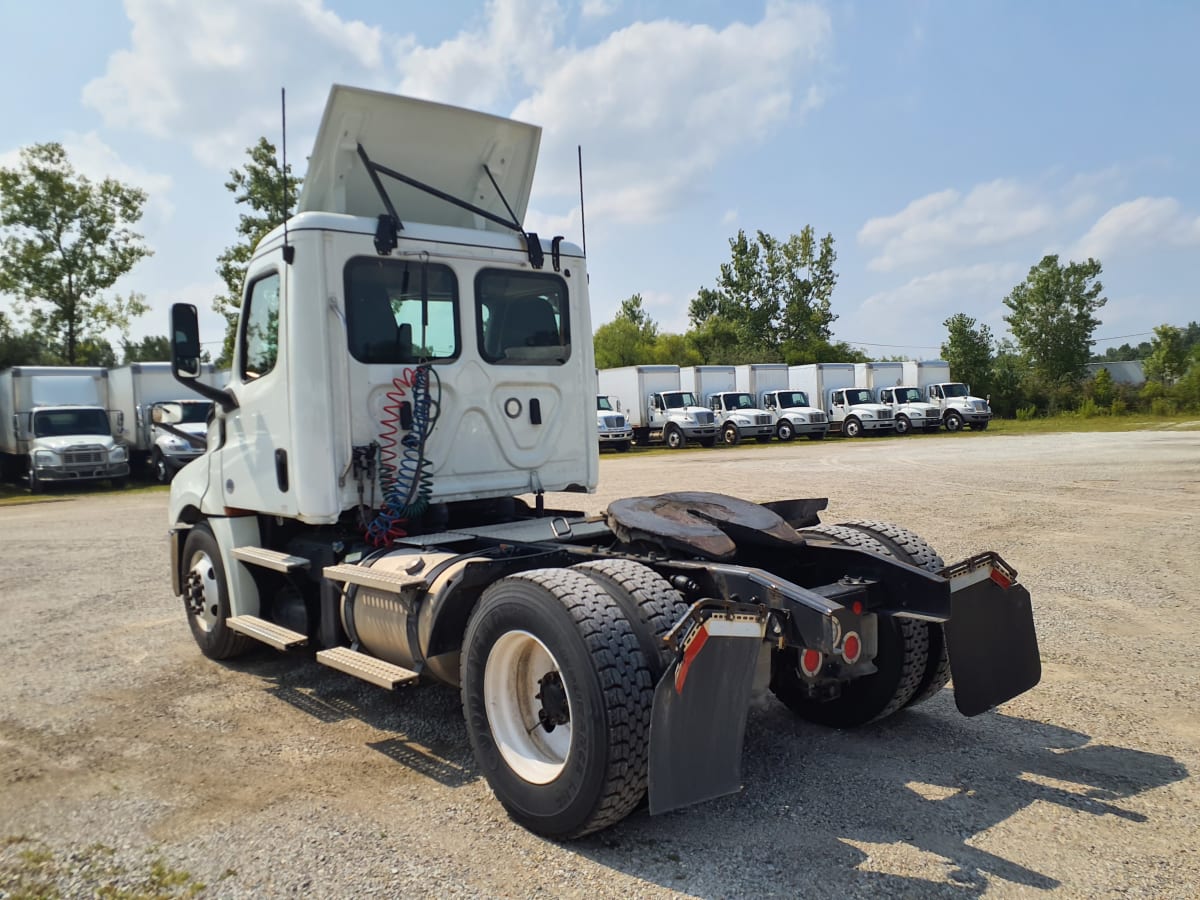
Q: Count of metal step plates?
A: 4